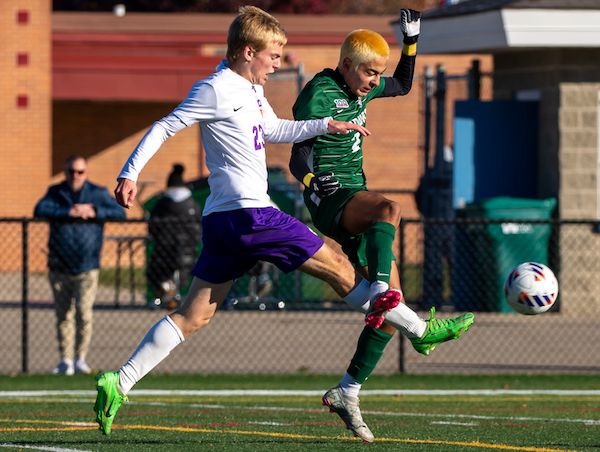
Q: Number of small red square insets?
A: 3